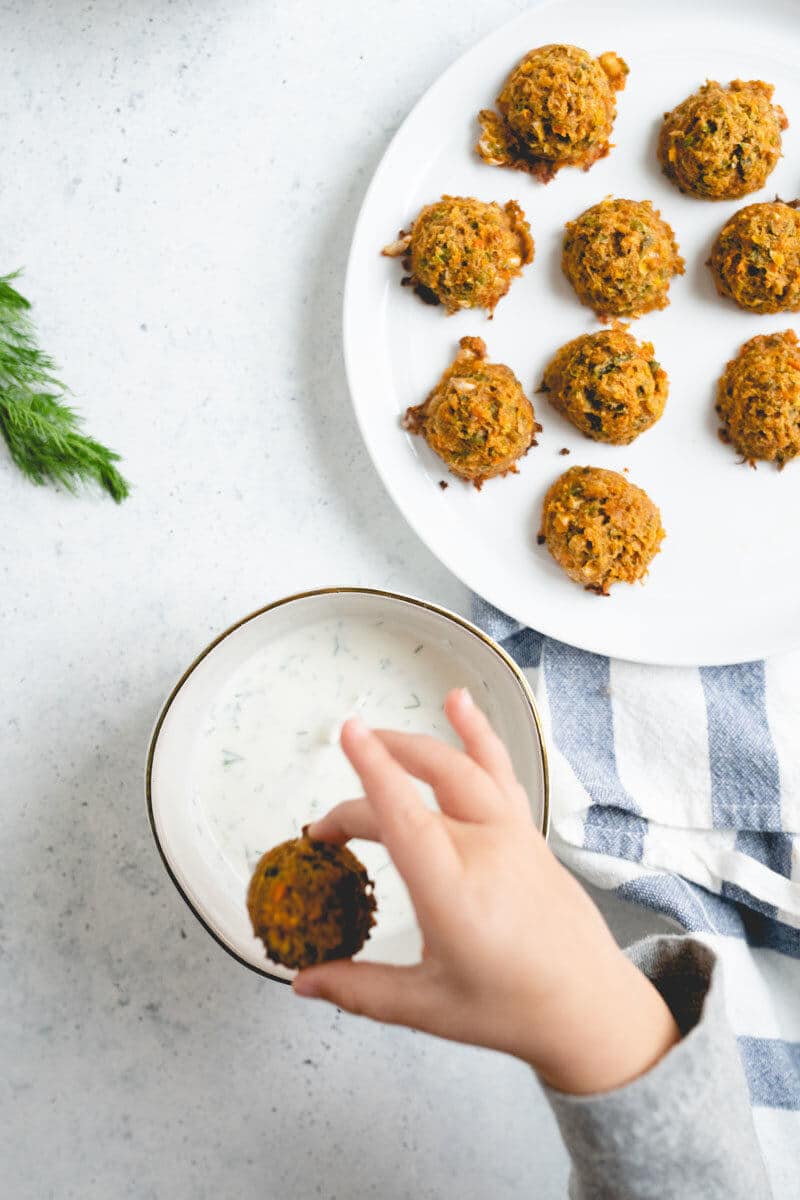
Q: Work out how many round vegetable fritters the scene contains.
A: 10